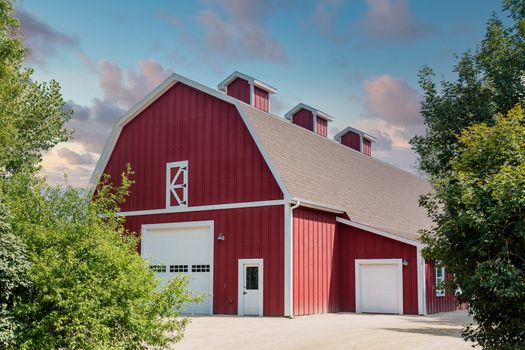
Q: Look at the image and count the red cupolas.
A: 3